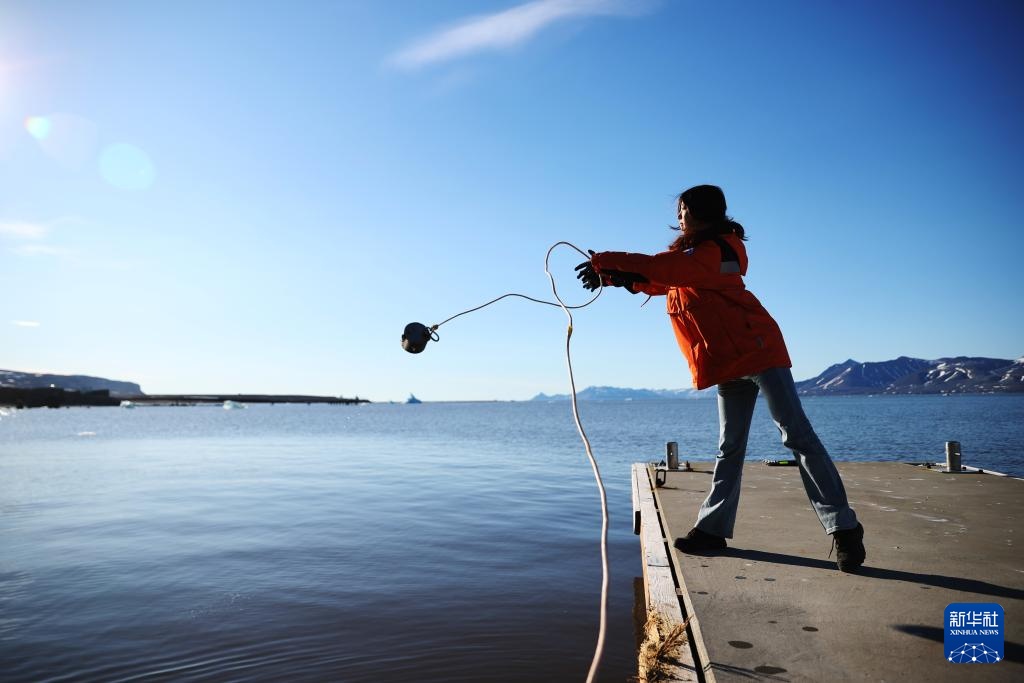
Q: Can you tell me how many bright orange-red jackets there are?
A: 1